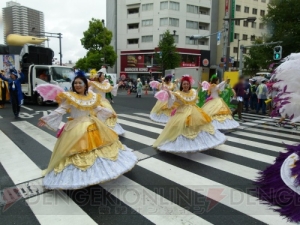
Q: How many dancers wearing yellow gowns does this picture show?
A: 5